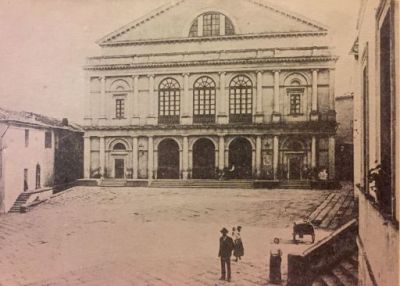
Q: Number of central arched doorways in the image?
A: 3